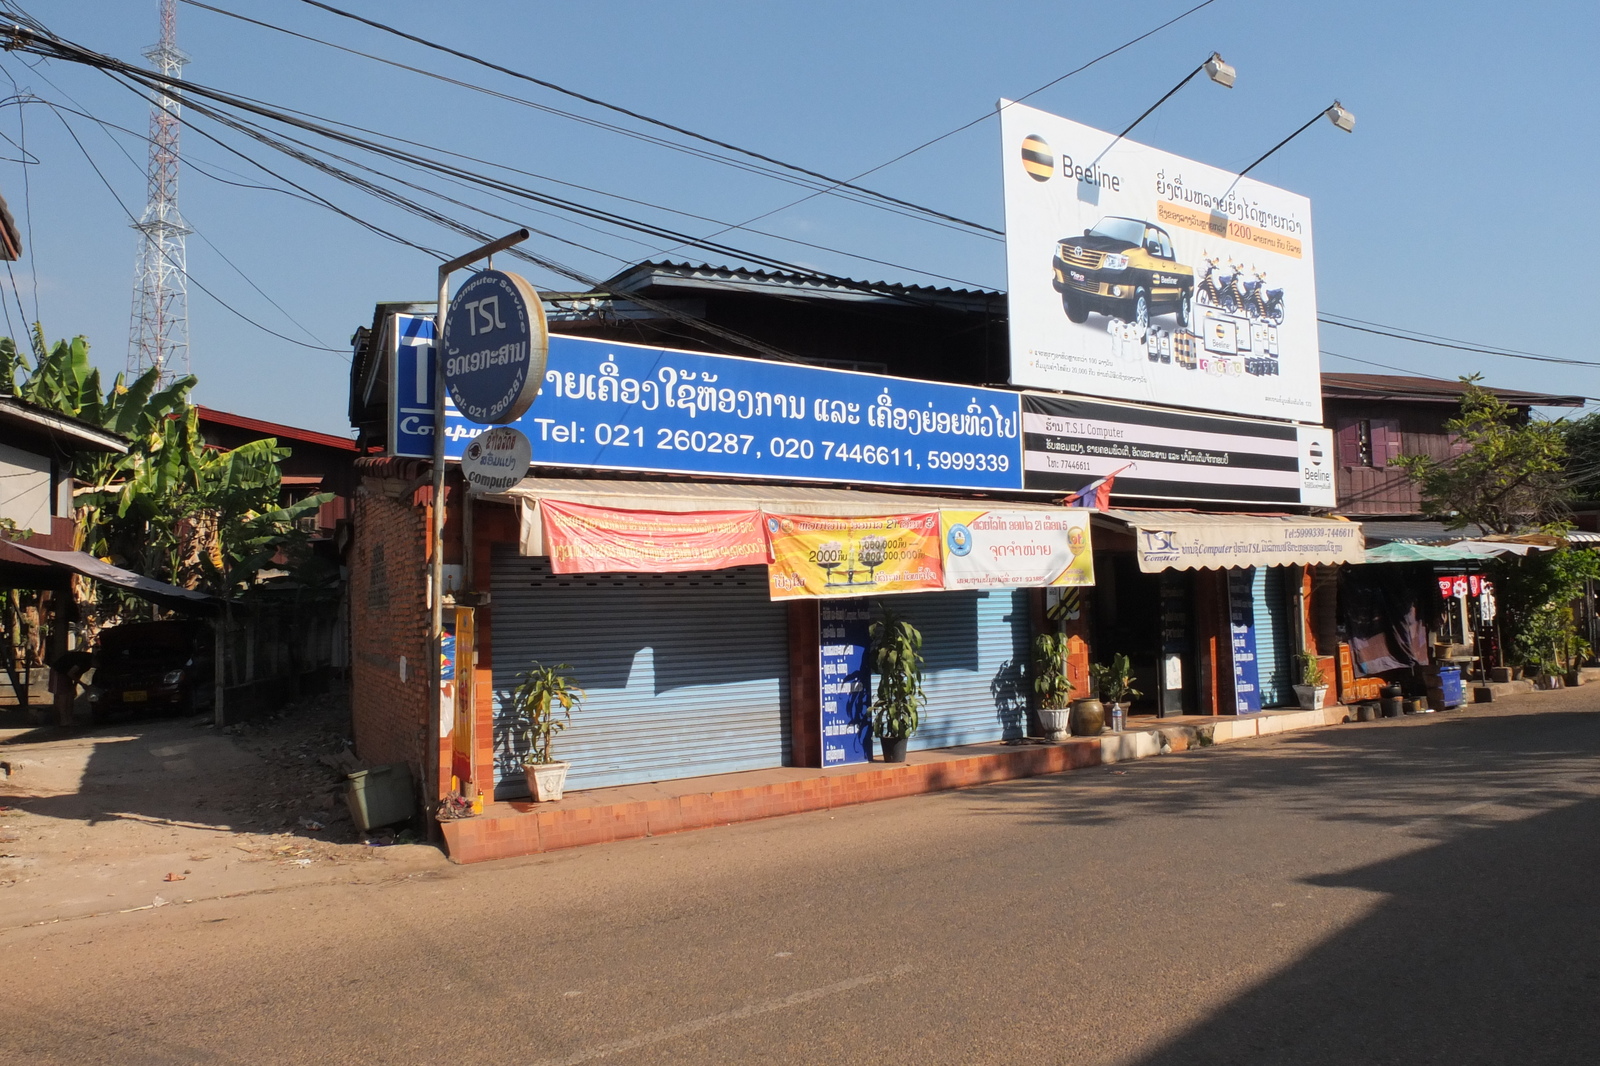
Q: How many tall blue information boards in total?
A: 2